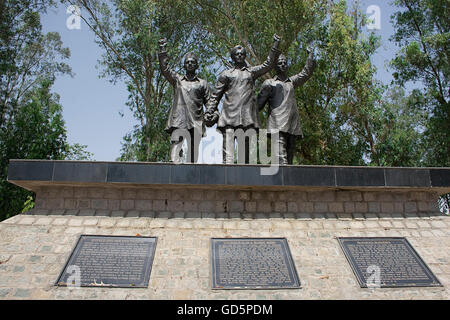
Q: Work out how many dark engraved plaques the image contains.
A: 3